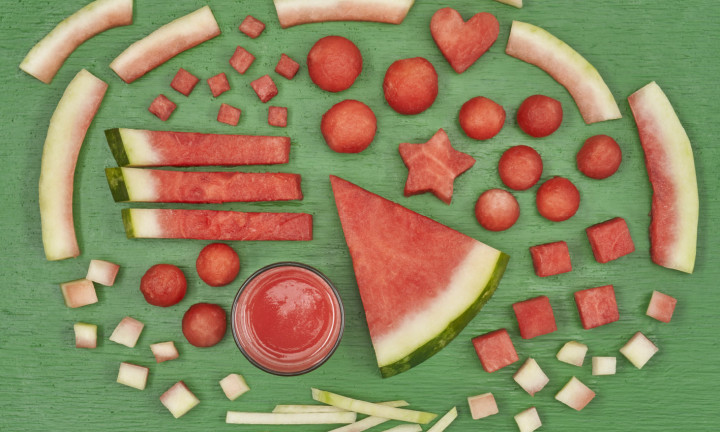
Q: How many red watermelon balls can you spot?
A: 12